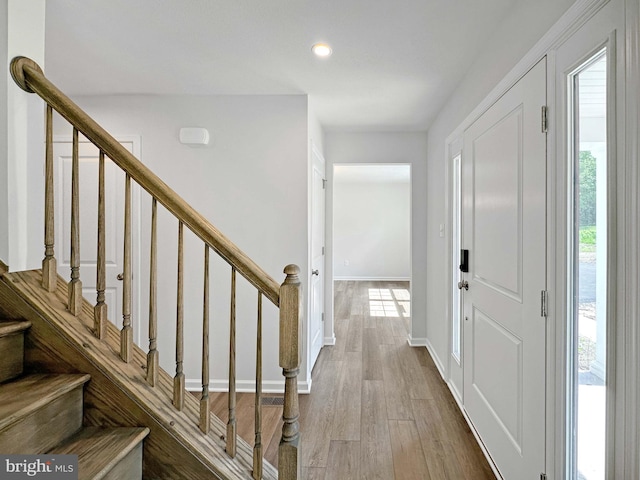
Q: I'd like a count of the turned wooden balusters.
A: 9